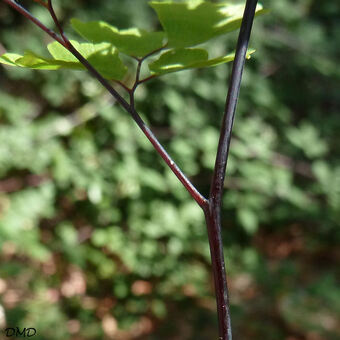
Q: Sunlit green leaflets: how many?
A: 4